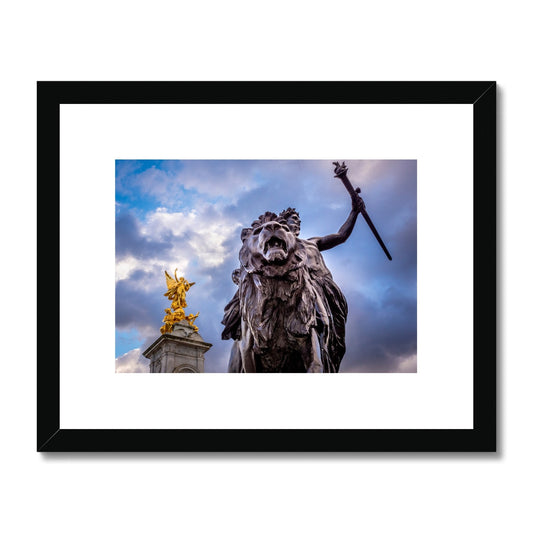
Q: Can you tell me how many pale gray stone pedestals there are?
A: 1